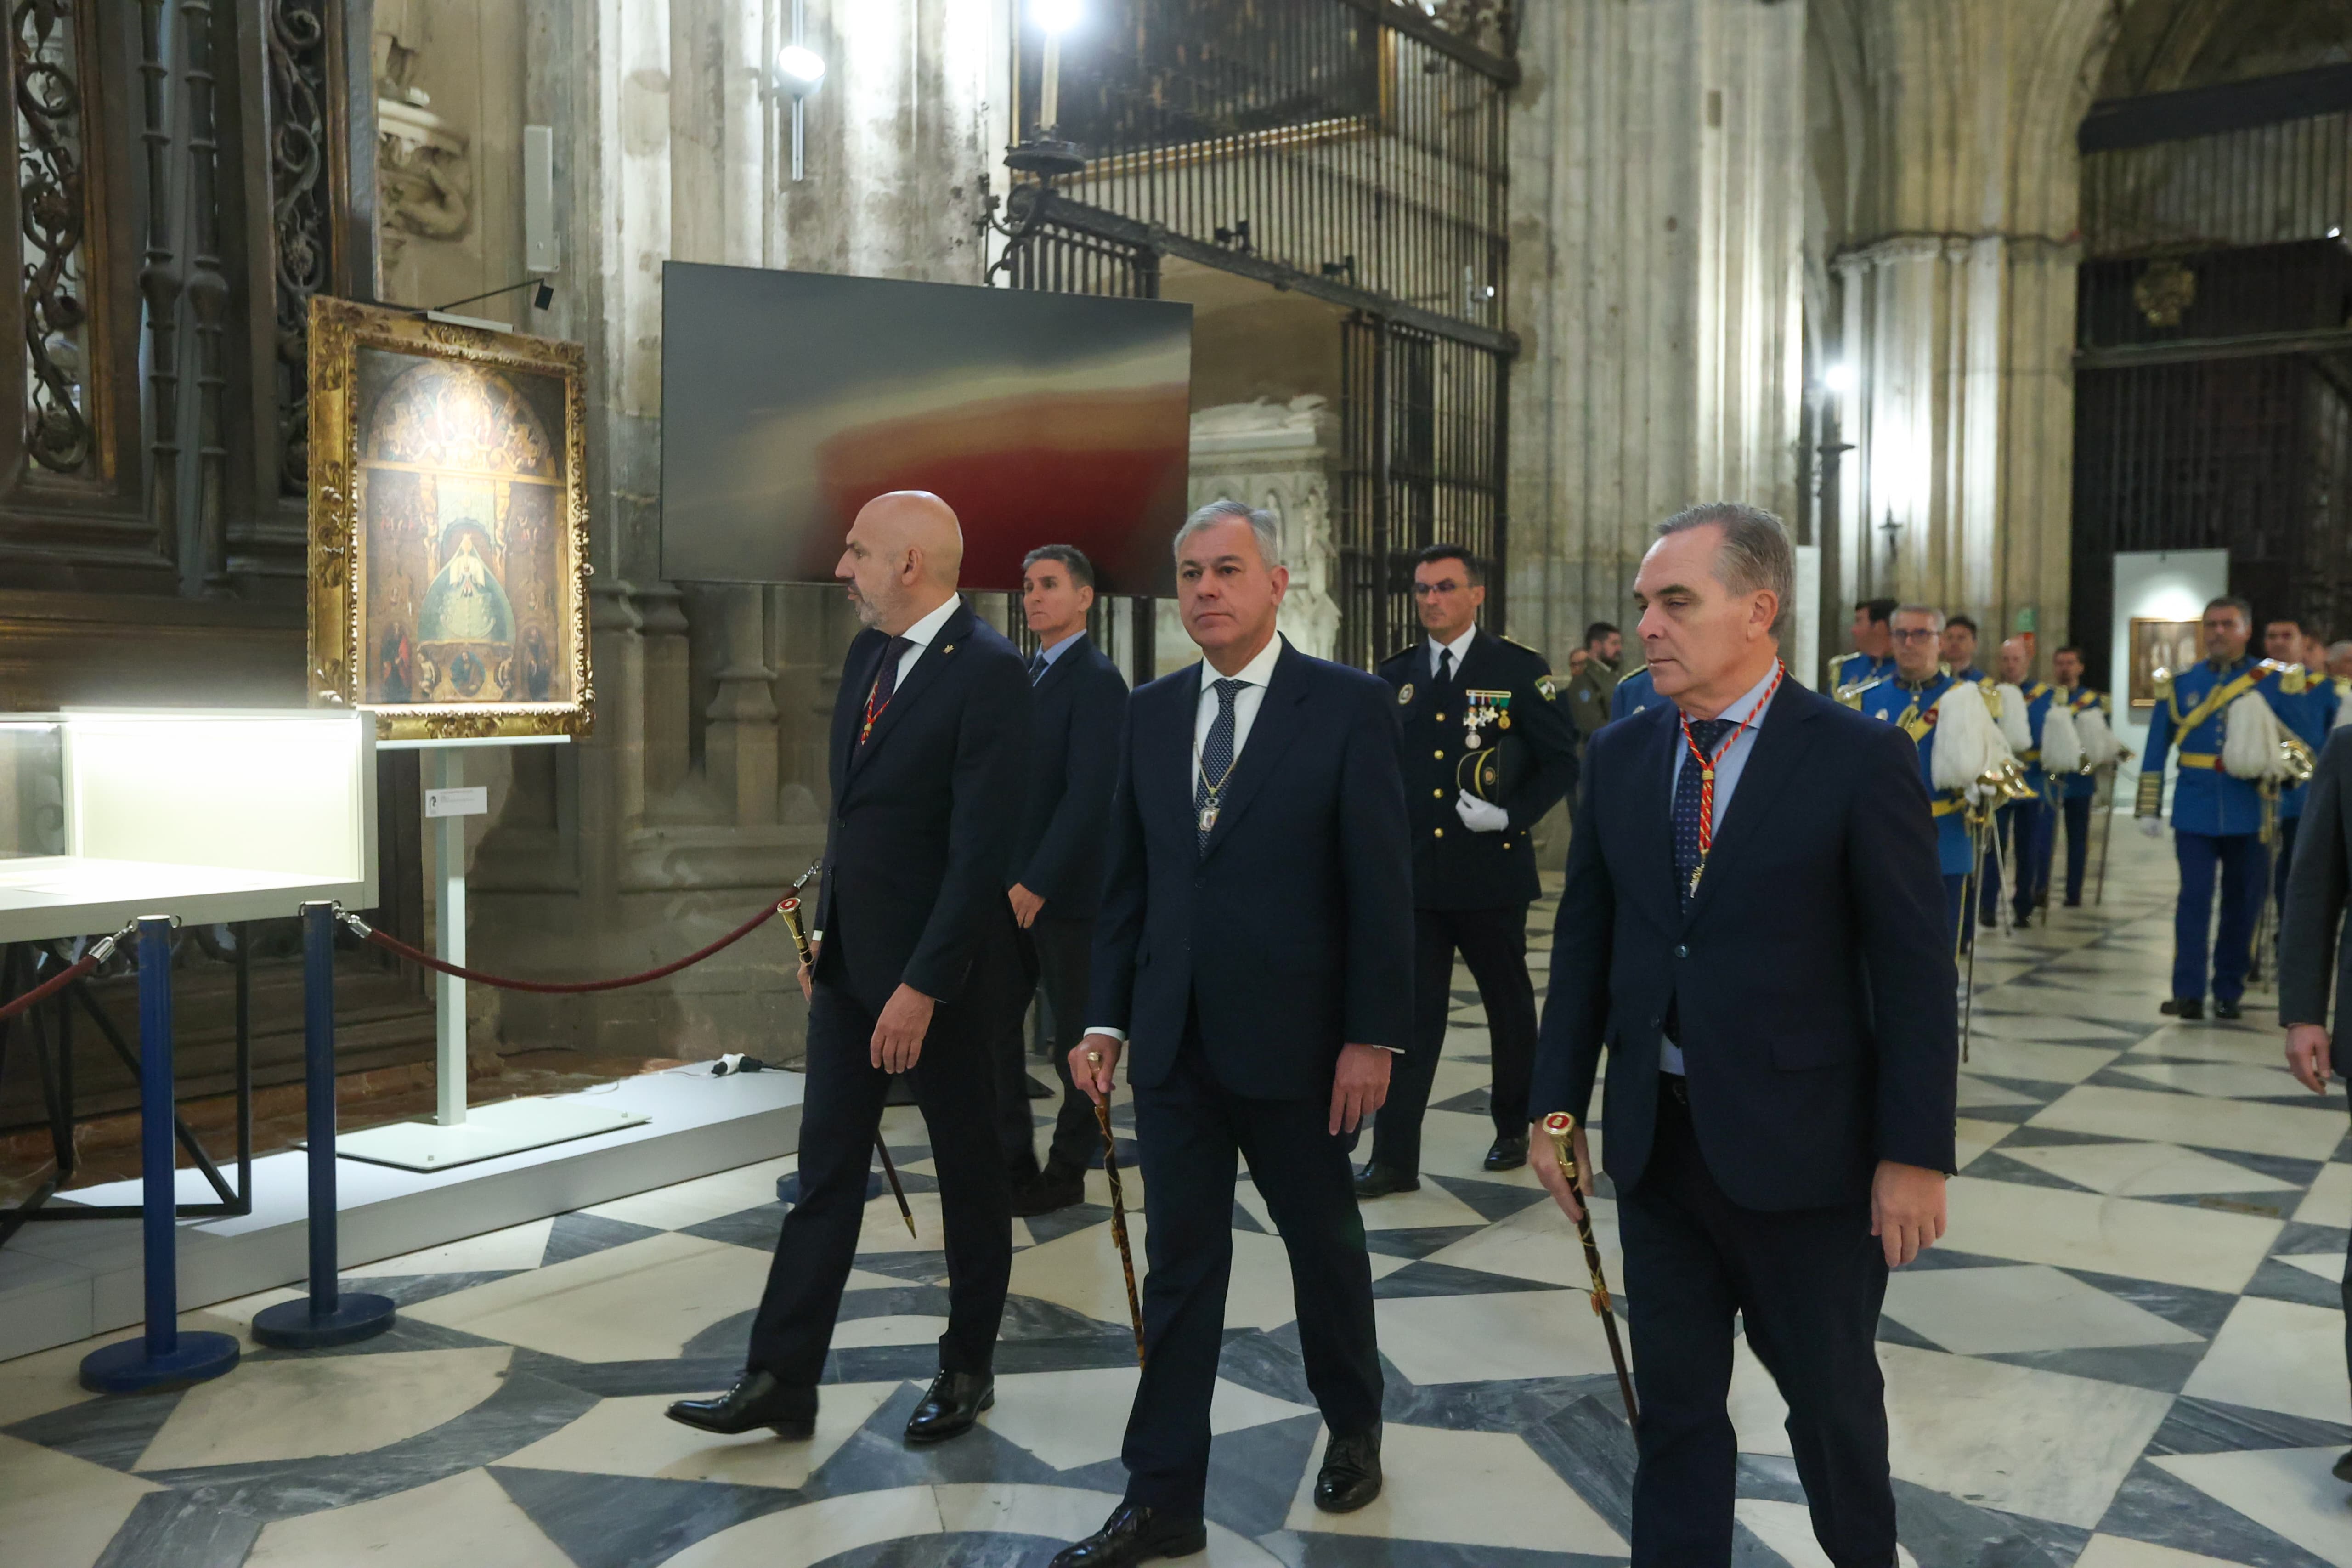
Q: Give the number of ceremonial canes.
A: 3